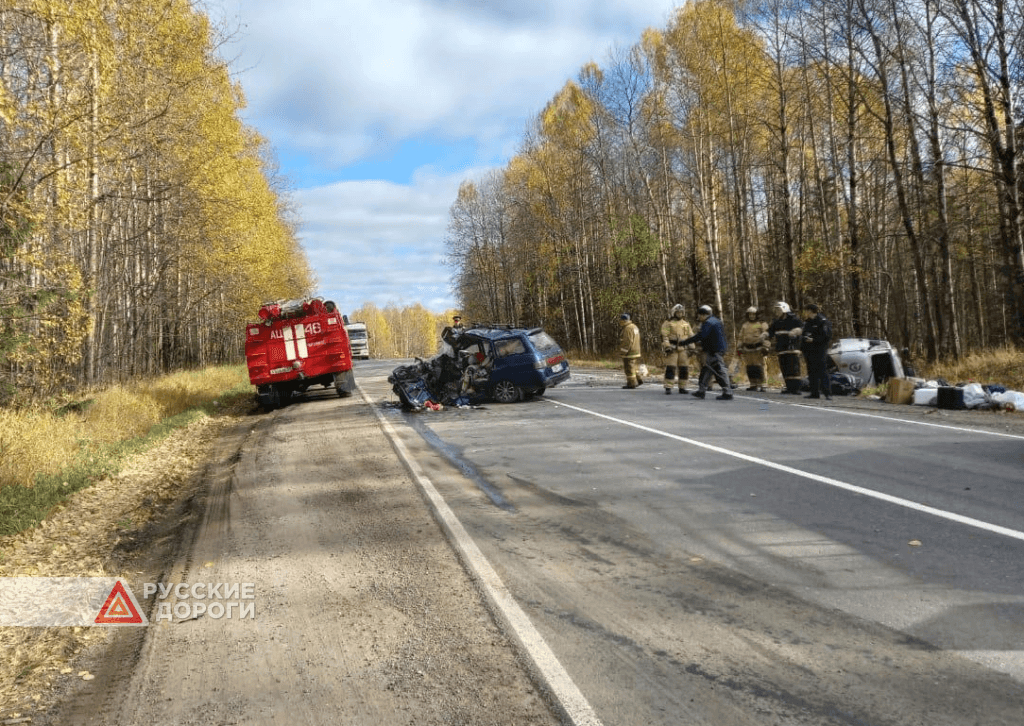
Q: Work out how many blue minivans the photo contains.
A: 1